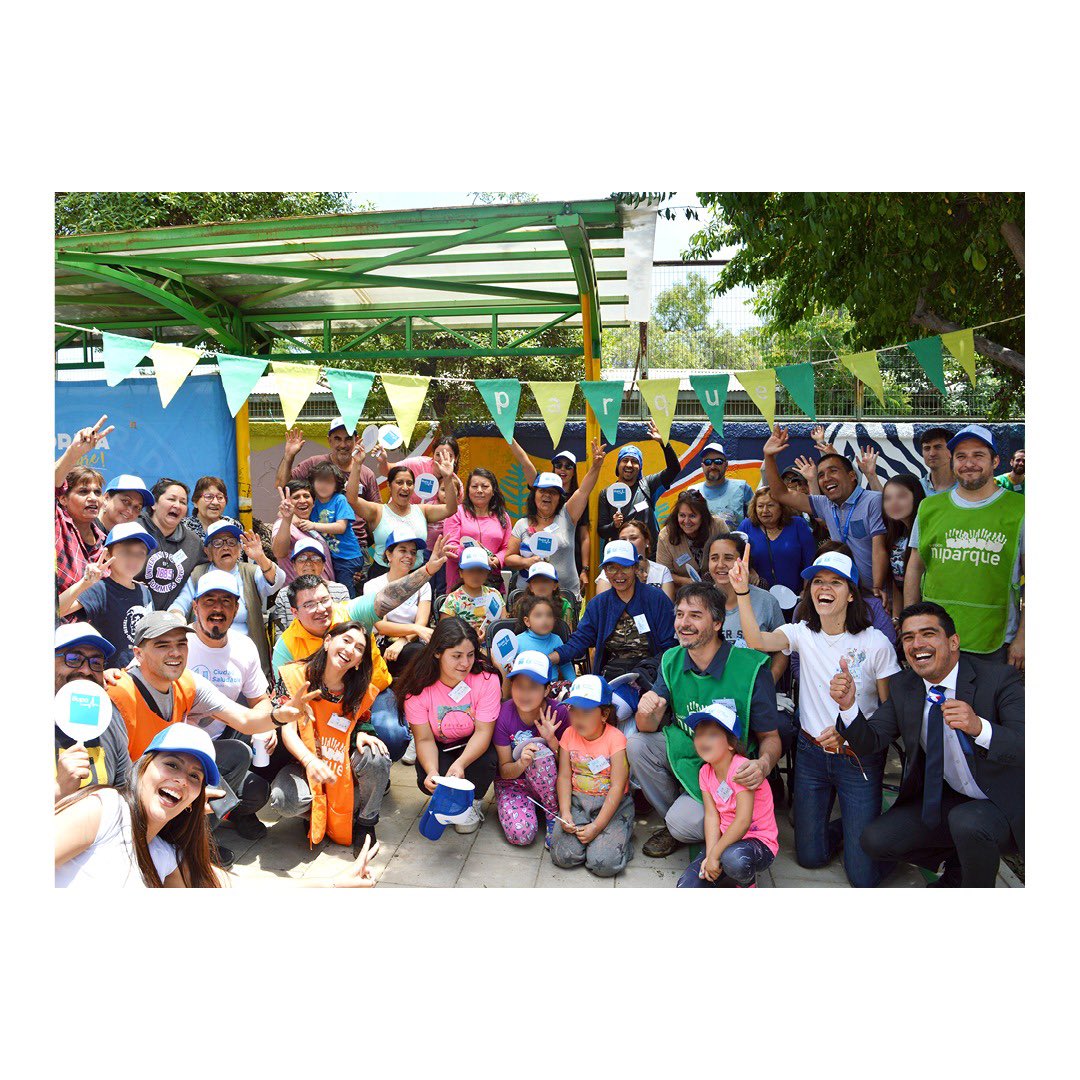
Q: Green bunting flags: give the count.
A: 8